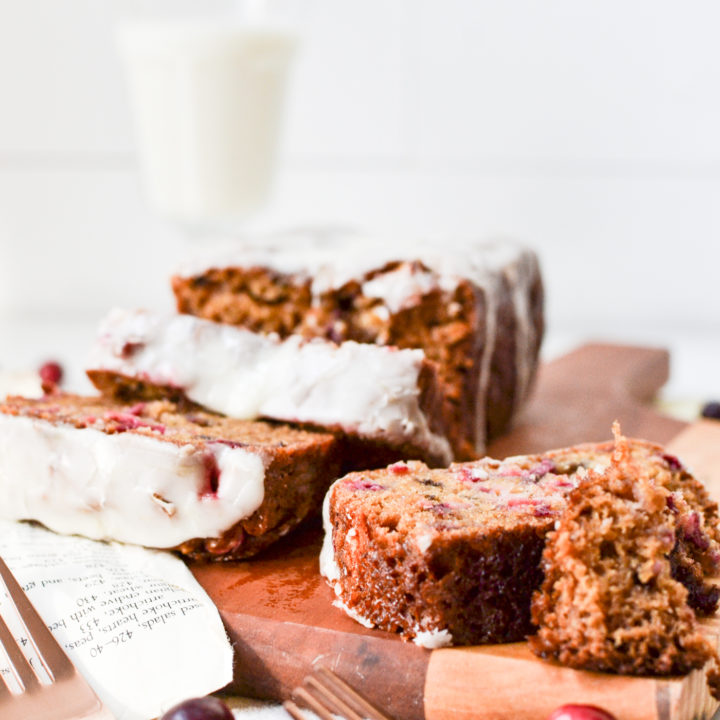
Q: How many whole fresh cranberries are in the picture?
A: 4